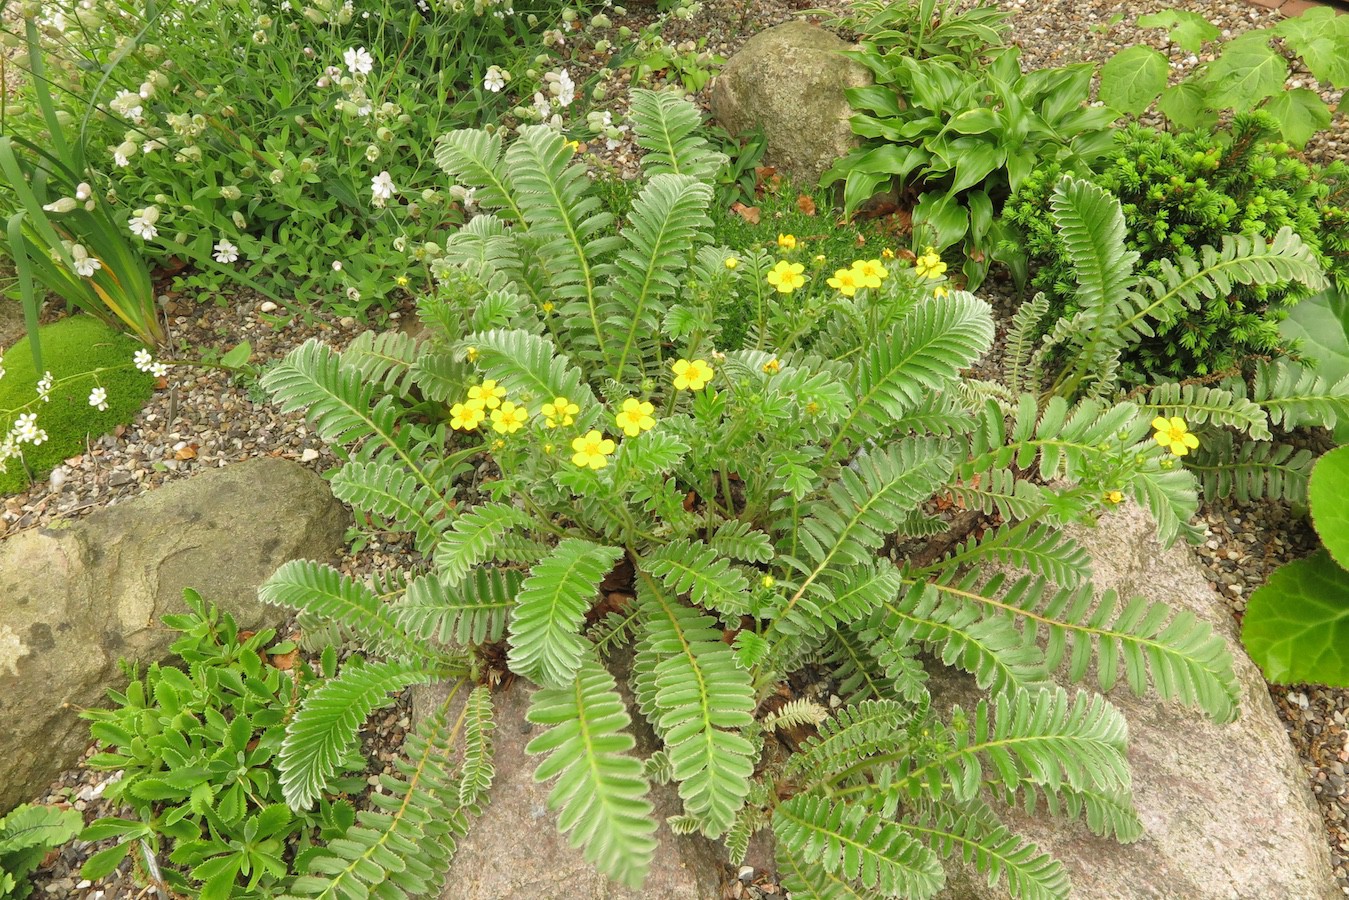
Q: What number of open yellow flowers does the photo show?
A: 12